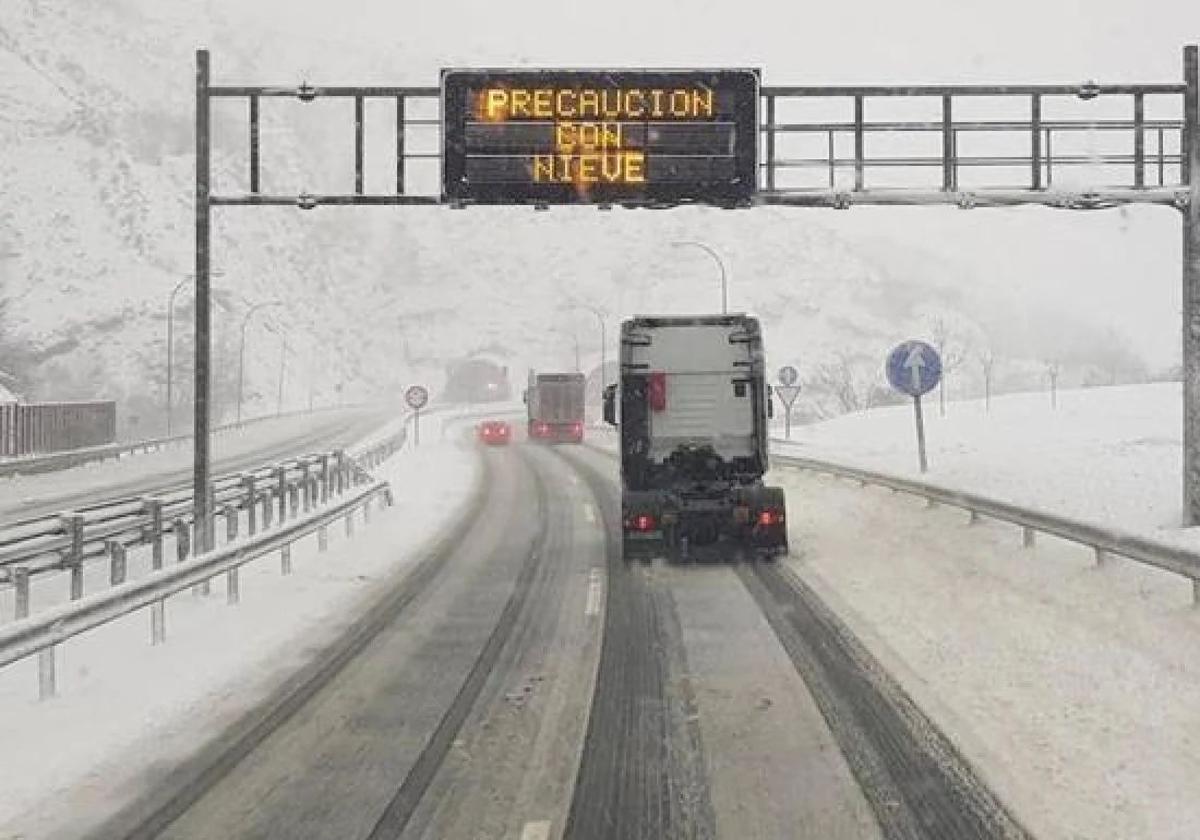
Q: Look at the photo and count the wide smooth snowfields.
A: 1